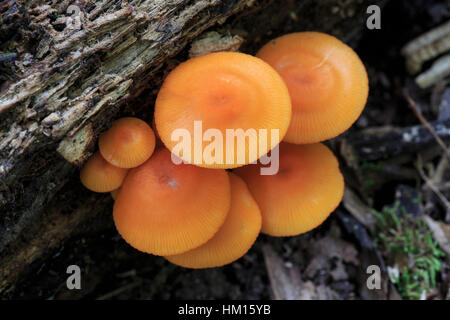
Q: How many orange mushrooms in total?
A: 7